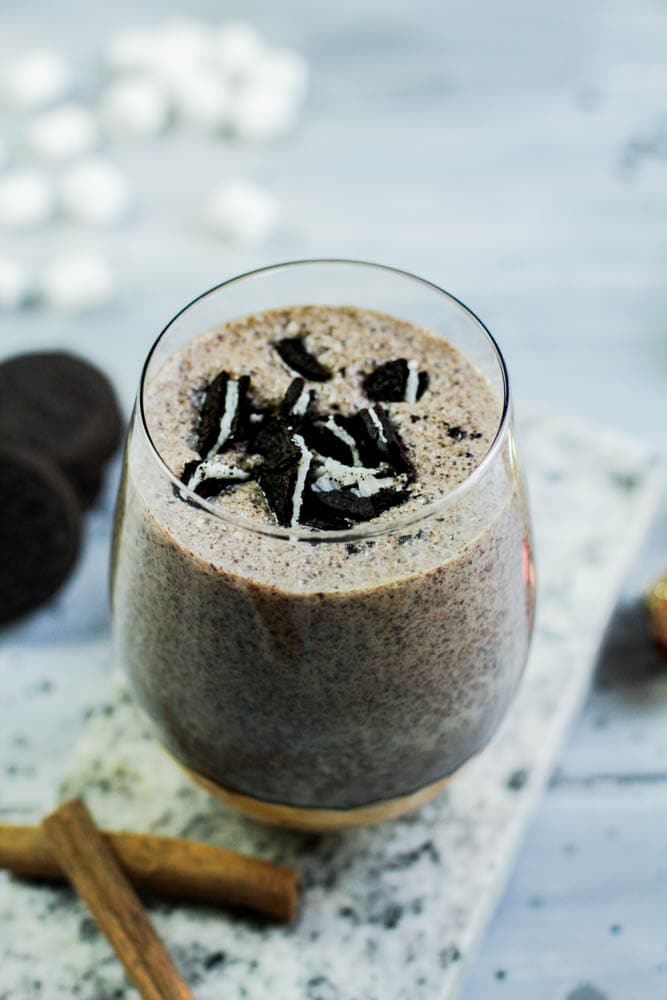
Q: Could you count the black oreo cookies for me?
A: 2